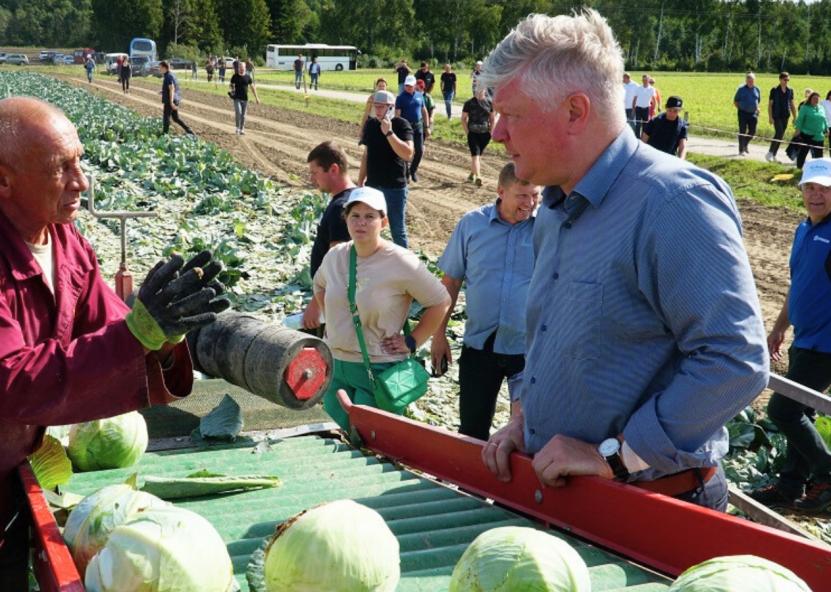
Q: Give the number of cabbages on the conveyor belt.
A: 6